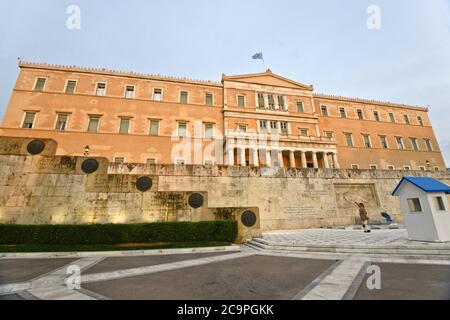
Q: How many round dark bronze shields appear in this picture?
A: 5